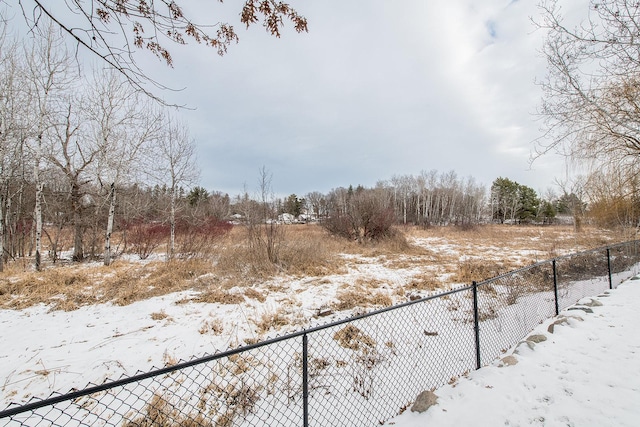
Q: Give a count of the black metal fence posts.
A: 4